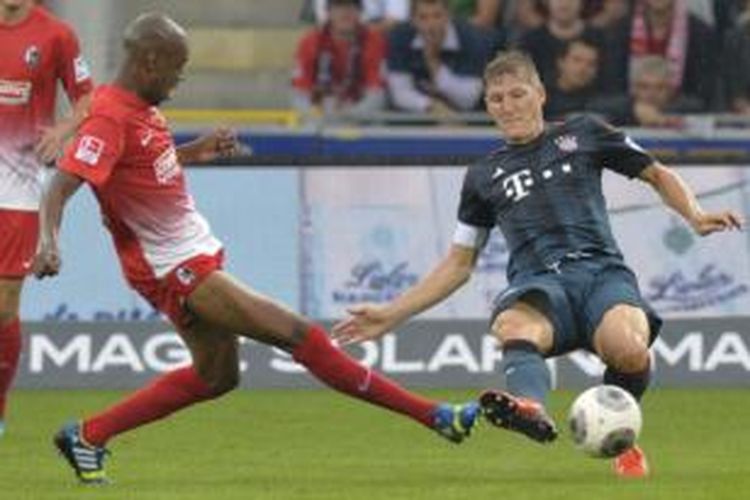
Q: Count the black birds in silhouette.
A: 0